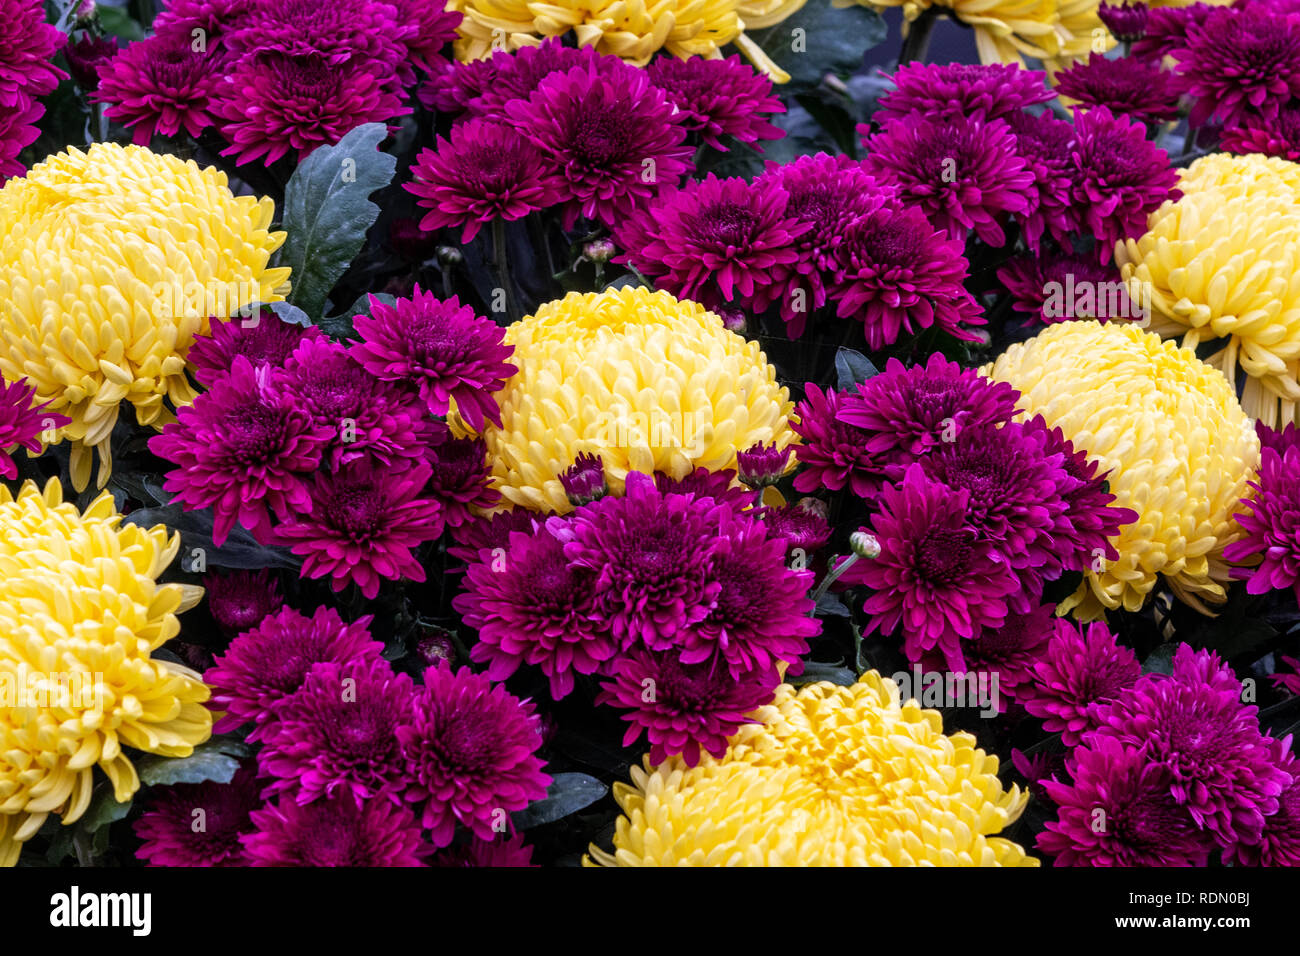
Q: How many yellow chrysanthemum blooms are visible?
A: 8